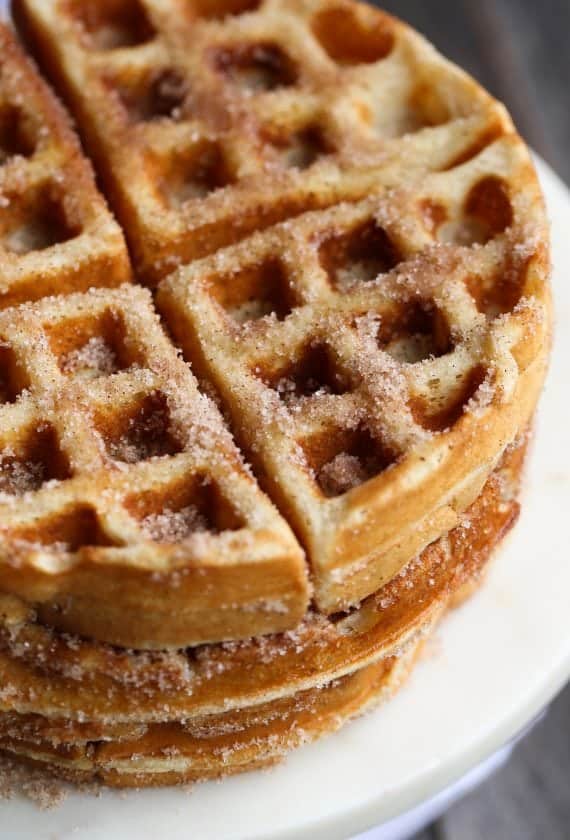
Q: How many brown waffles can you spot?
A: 3